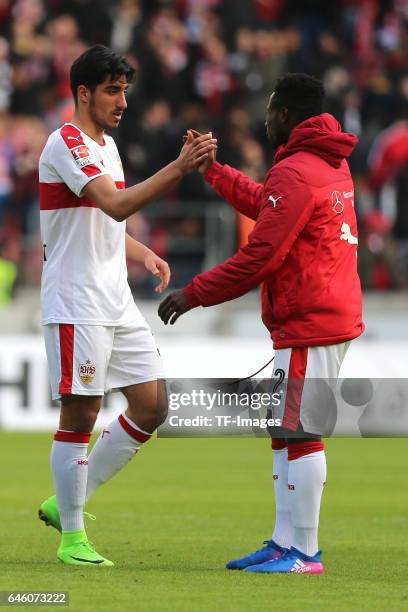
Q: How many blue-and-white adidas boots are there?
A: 2